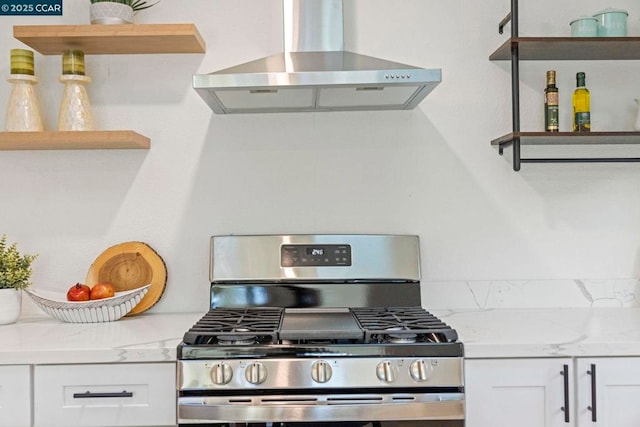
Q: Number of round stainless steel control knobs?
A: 5